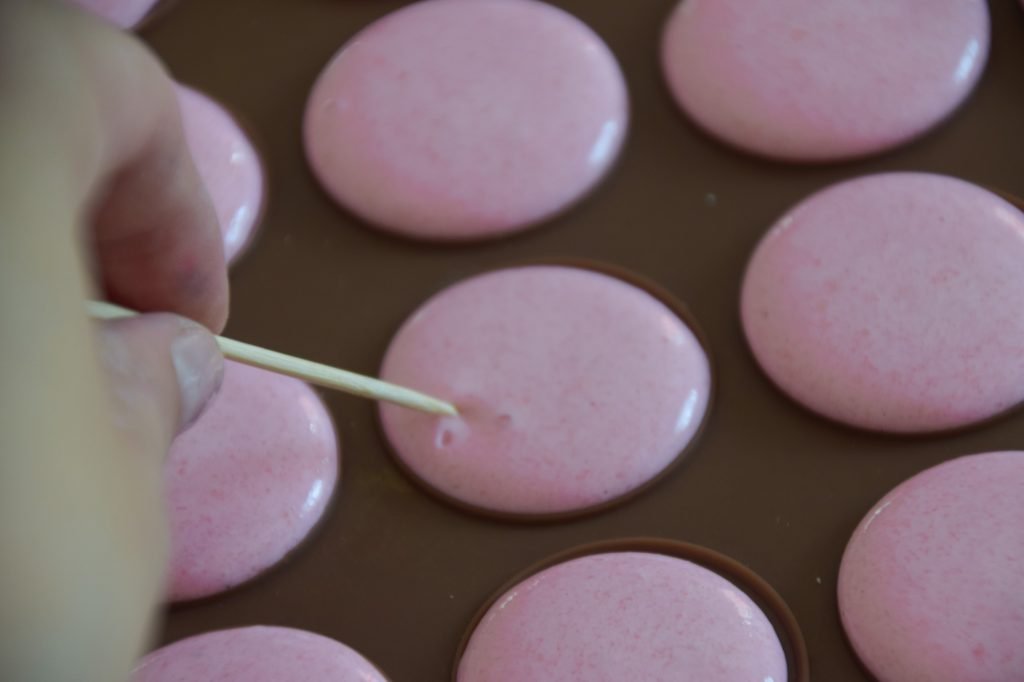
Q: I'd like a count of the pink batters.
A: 10